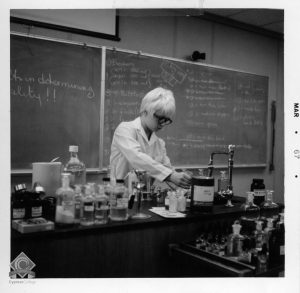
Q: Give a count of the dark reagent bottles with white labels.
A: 4